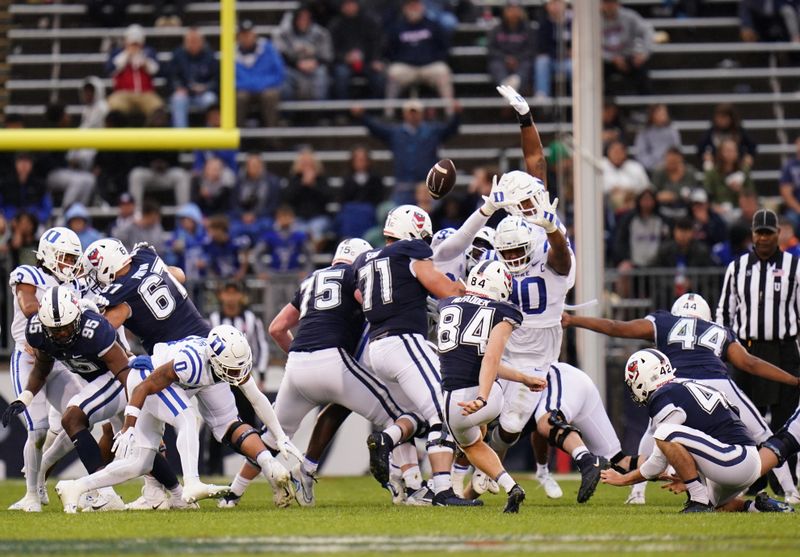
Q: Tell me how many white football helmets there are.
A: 12